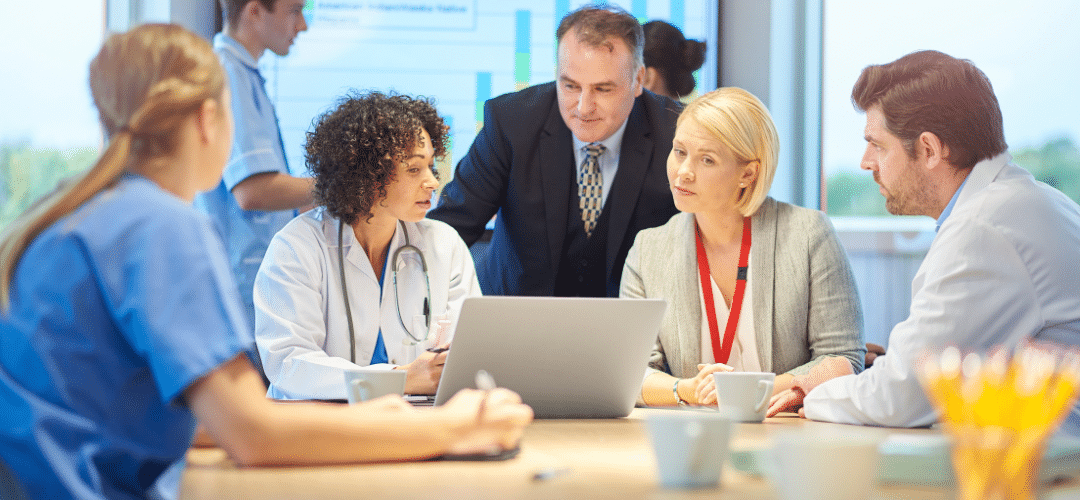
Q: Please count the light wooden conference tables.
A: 1